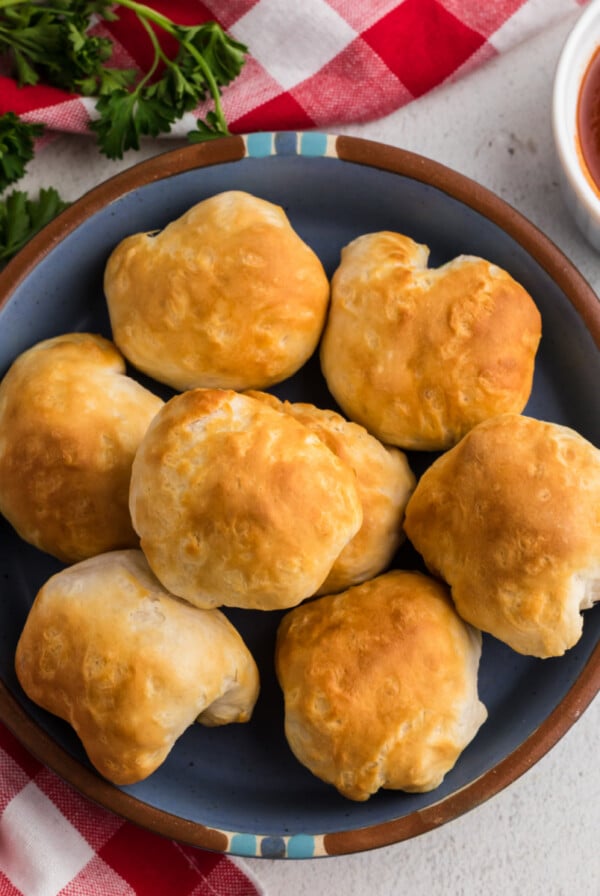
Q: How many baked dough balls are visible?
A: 8